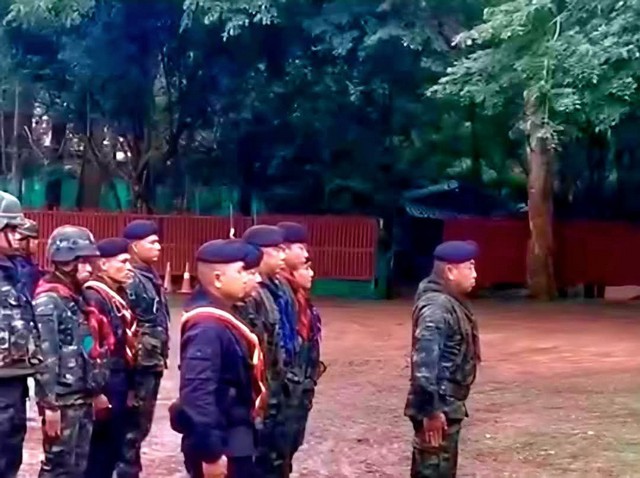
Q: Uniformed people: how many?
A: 11